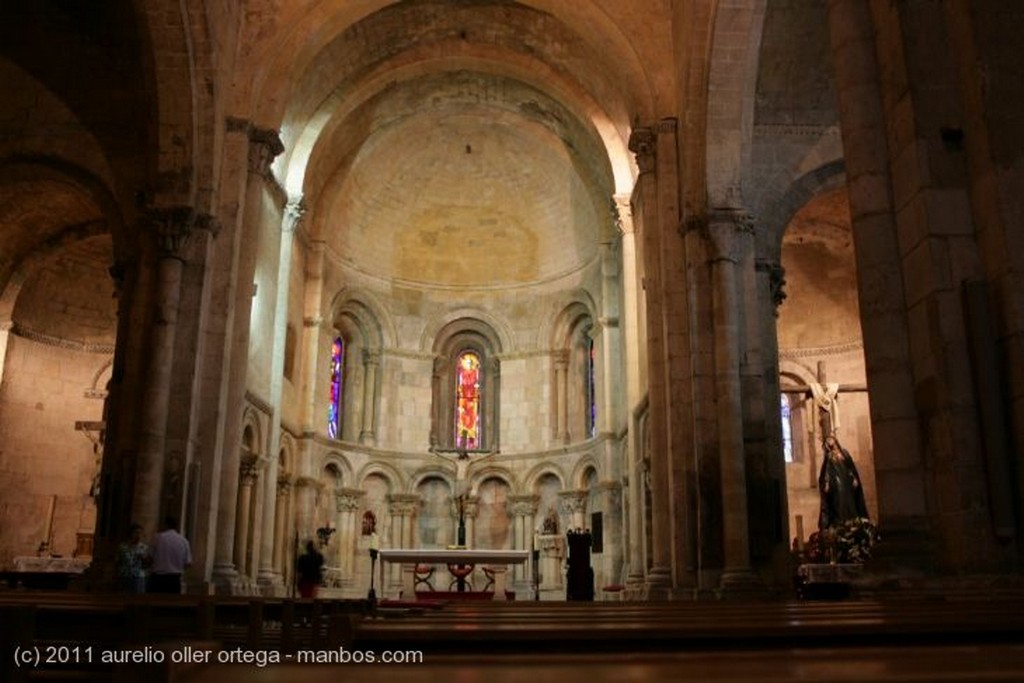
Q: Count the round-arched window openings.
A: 4